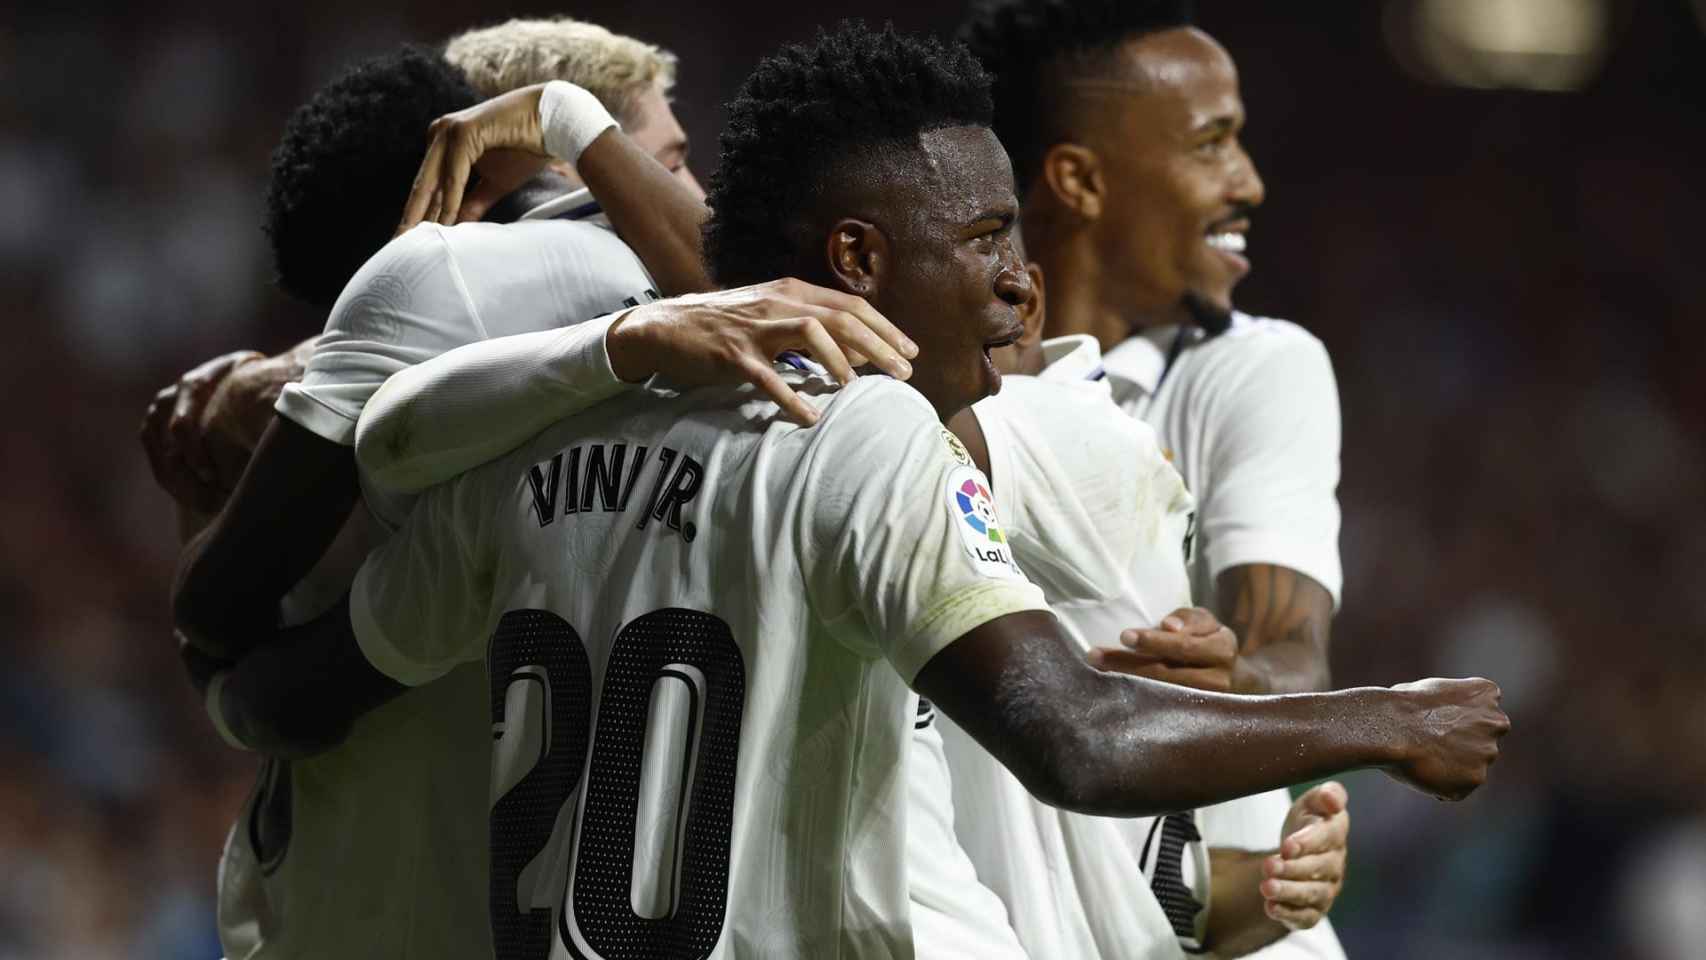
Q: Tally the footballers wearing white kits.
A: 5